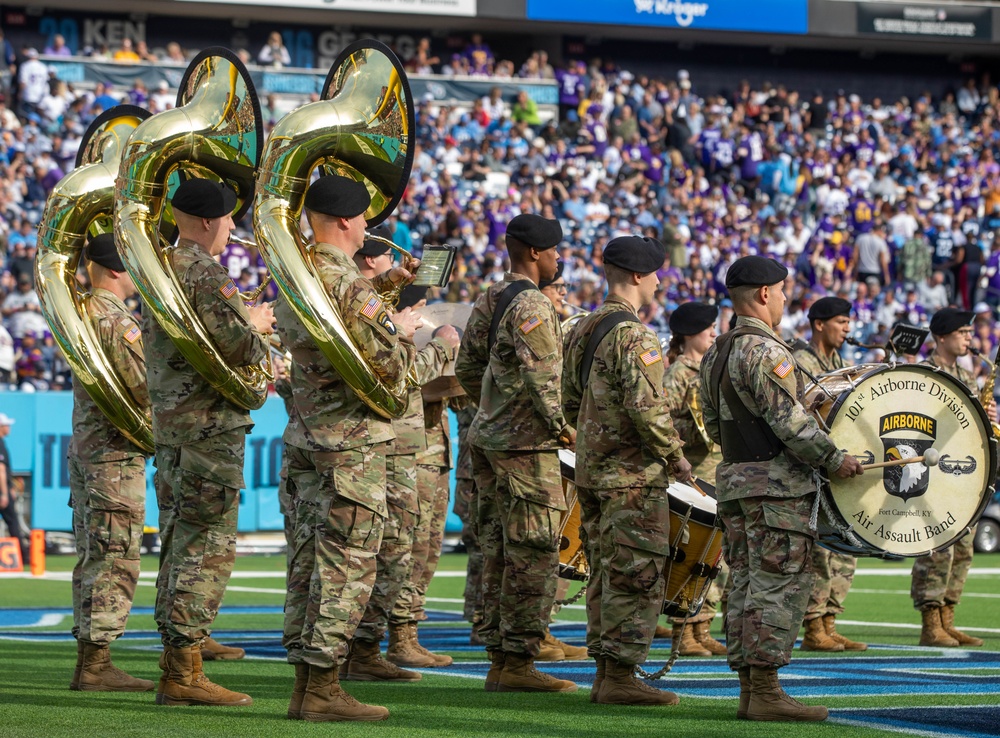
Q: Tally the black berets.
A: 12